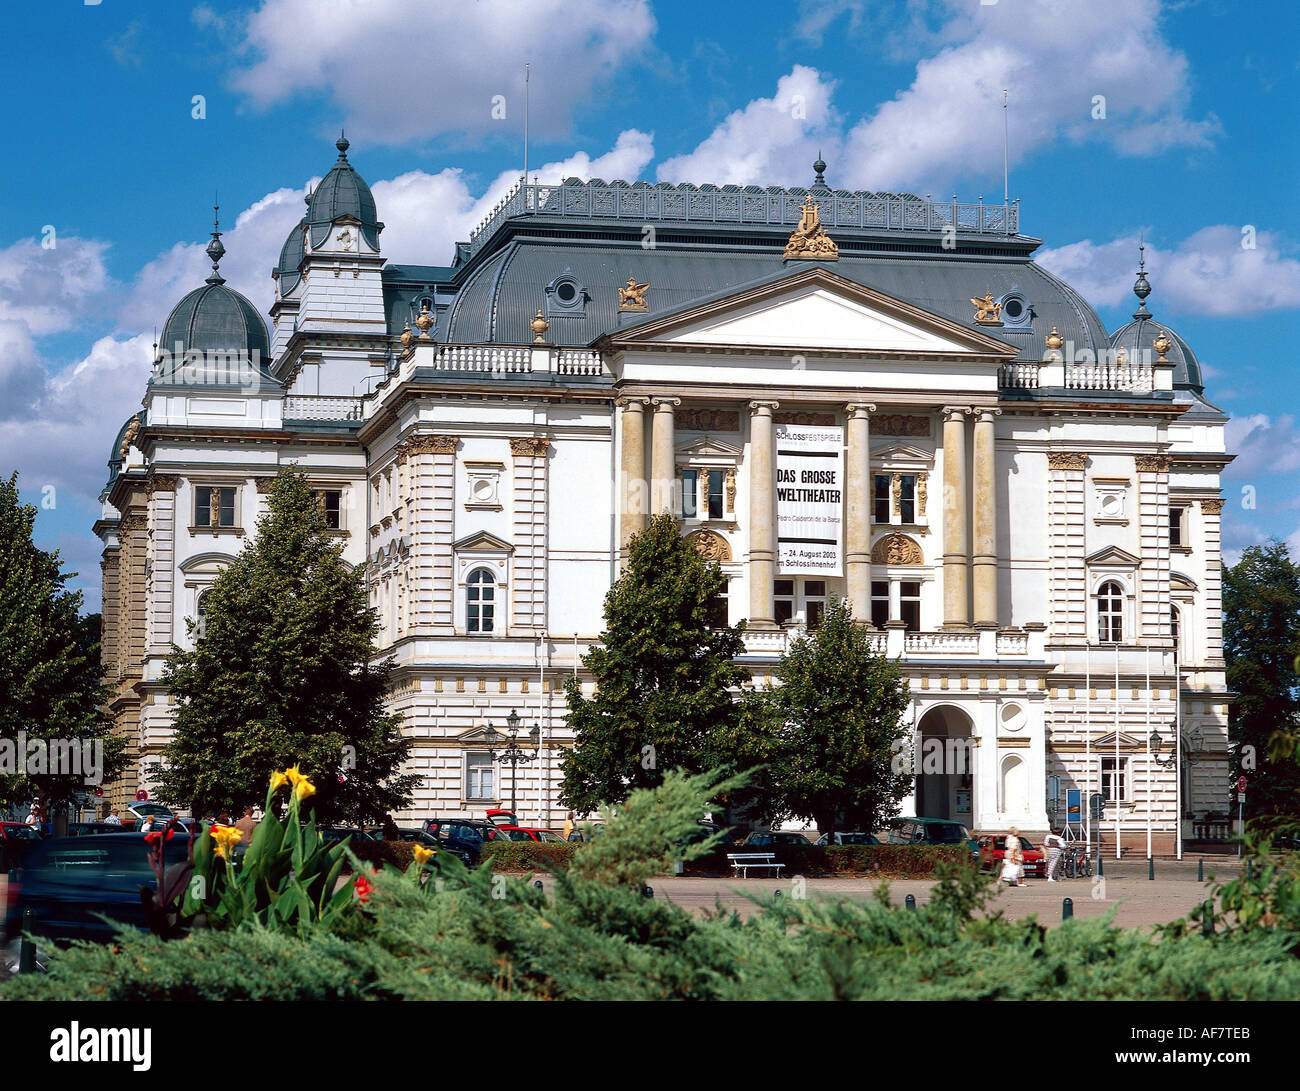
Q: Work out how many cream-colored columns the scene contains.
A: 6